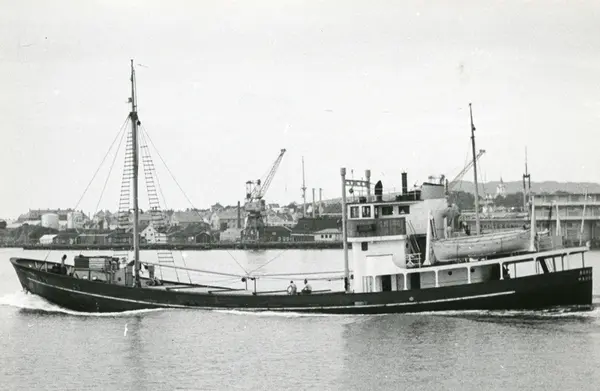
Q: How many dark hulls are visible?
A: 1